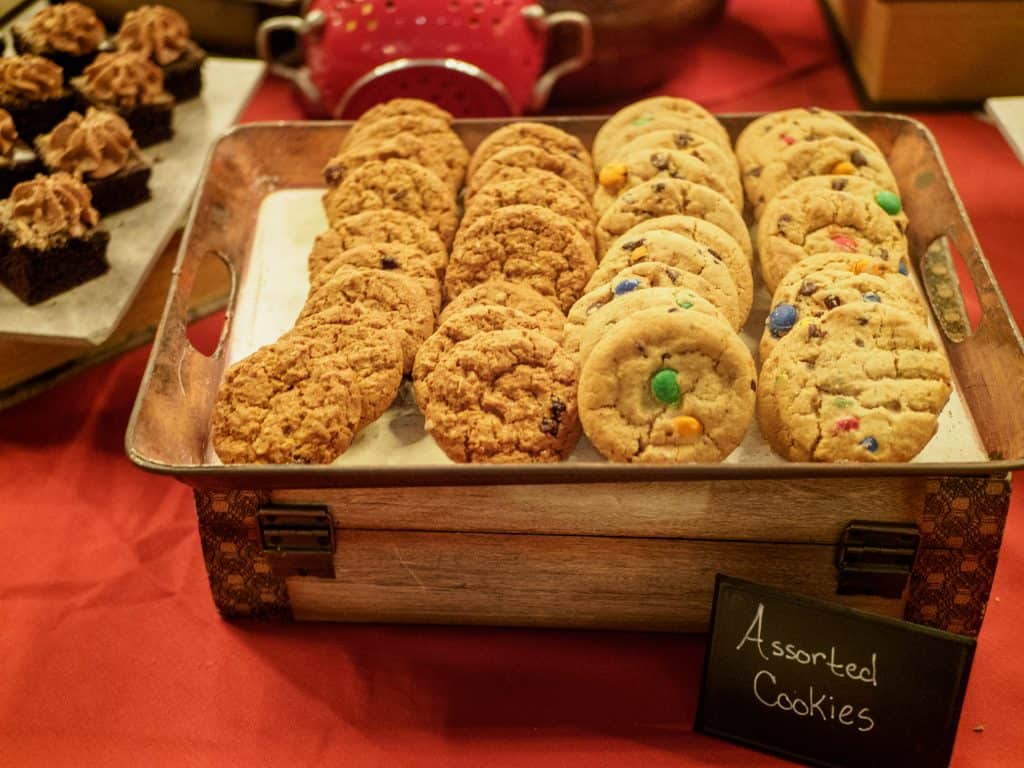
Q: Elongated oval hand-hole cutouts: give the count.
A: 2